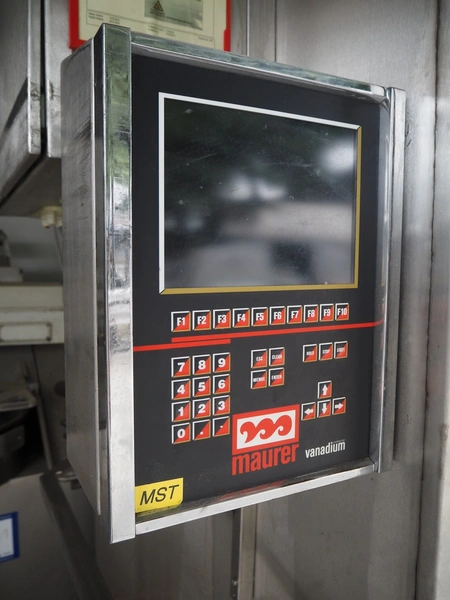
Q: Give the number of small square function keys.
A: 10